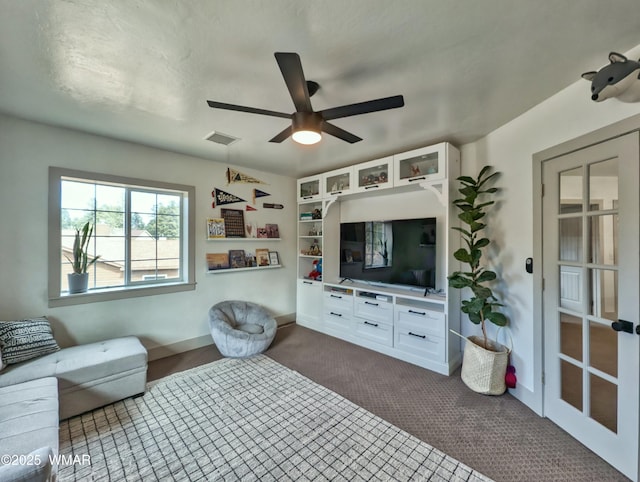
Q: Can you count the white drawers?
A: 6